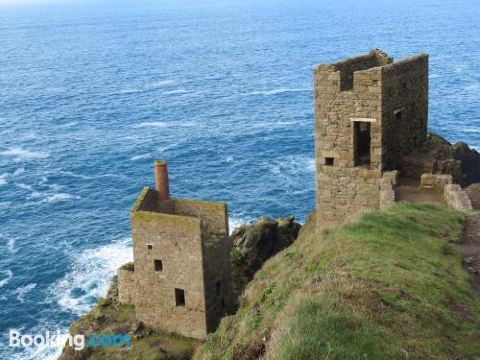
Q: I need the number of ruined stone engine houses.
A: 2